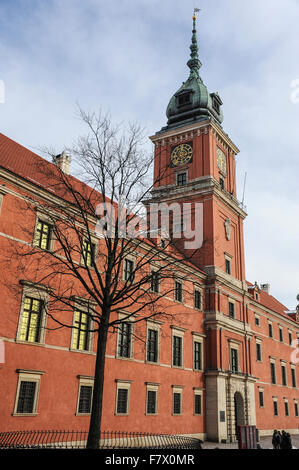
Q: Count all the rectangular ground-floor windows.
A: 10